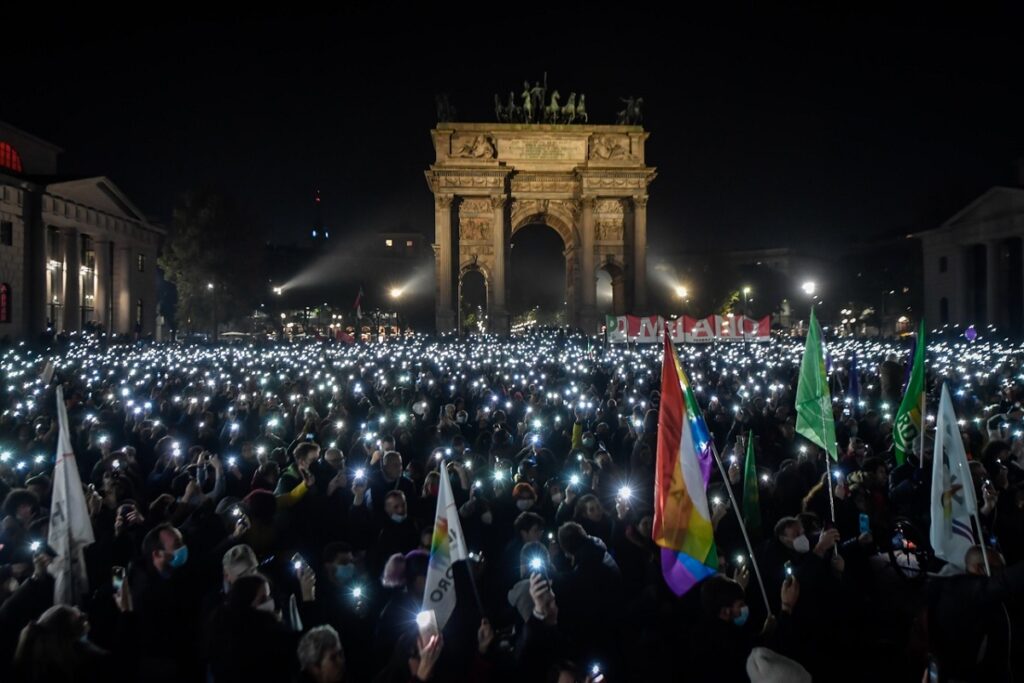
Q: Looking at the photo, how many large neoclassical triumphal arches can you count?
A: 1